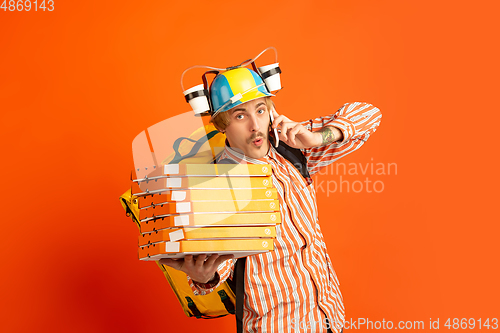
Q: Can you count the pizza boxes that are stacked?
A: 7